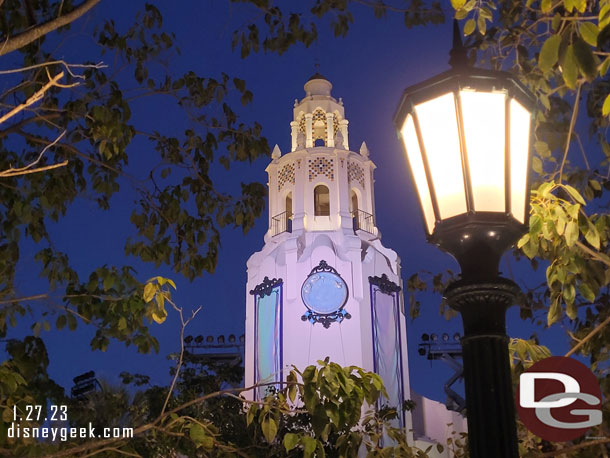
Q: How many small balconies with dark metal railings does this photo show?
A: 2